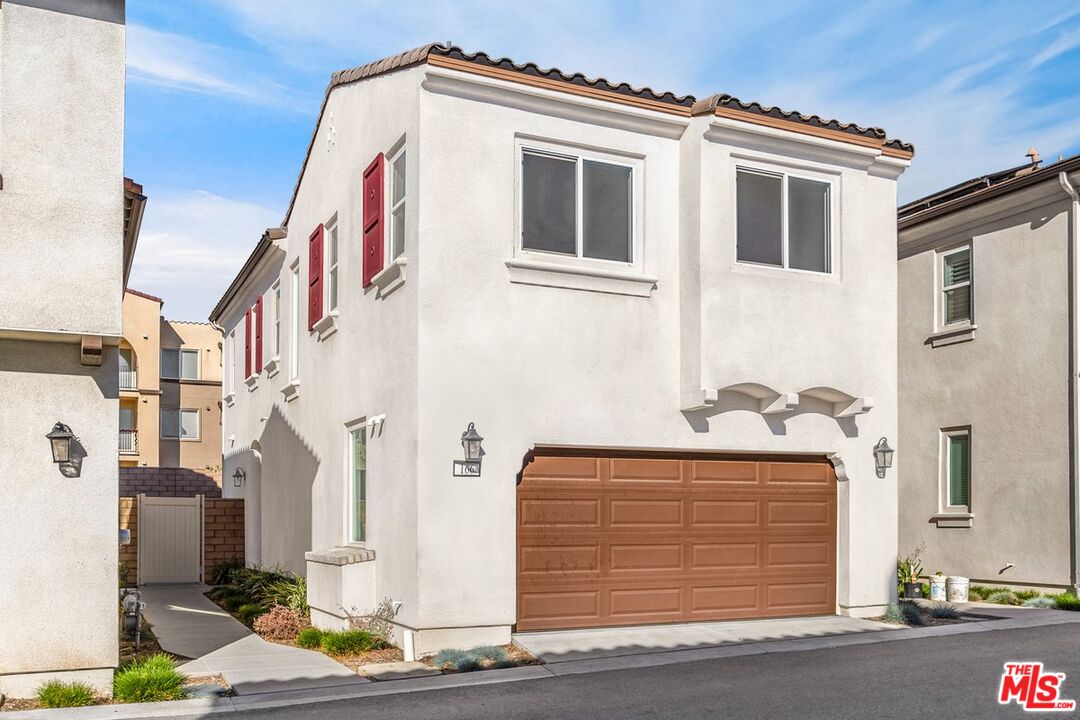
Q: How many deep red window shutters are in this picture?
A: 4